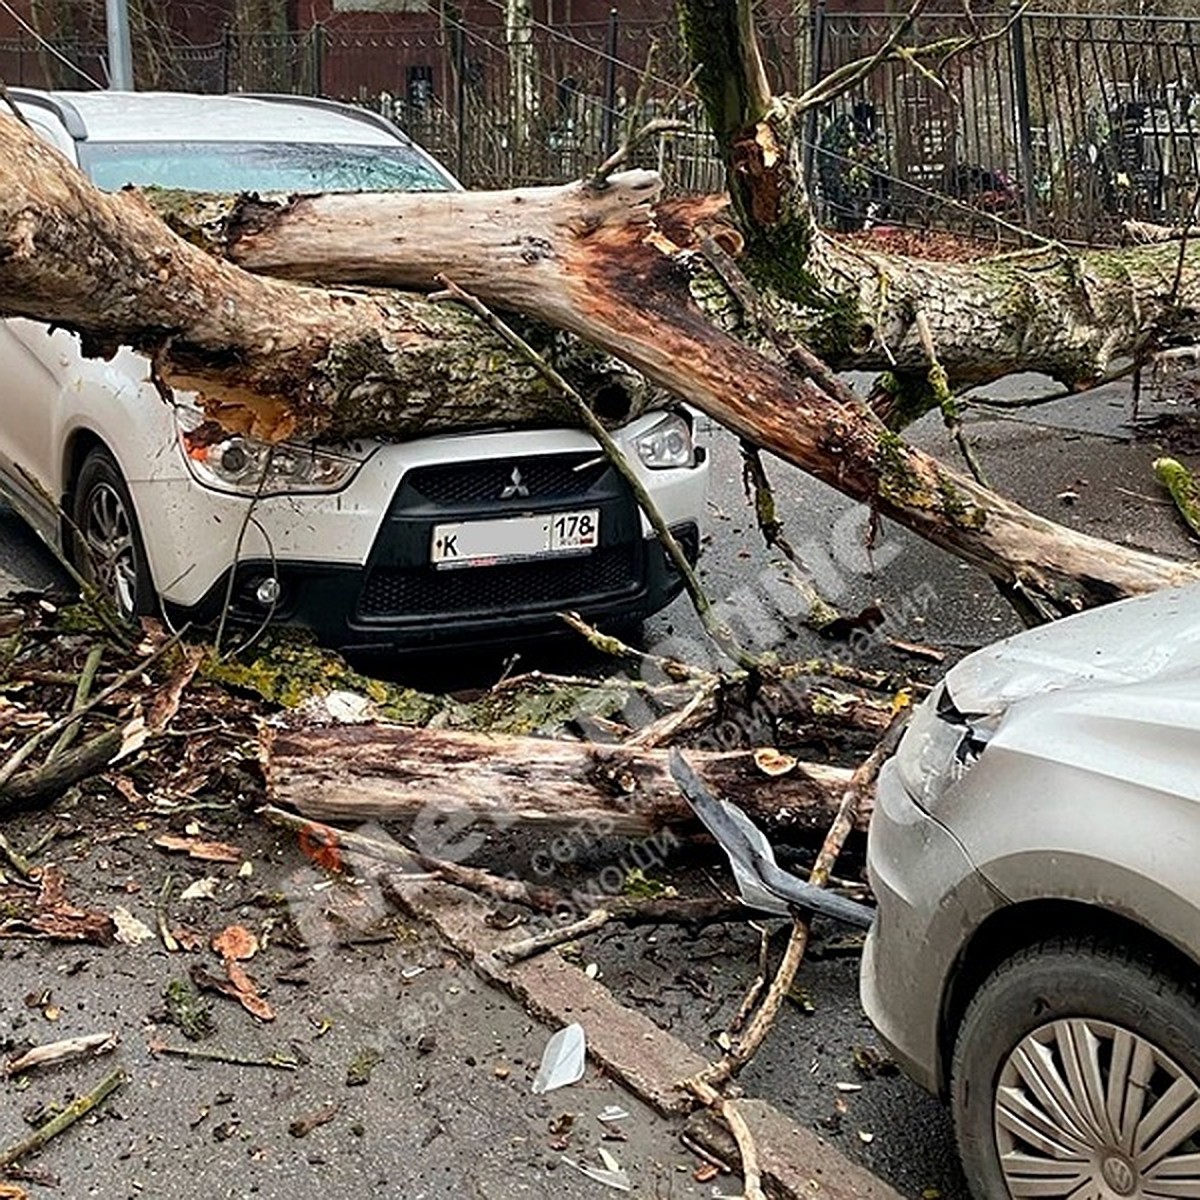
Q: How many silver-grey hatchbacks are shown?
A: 1